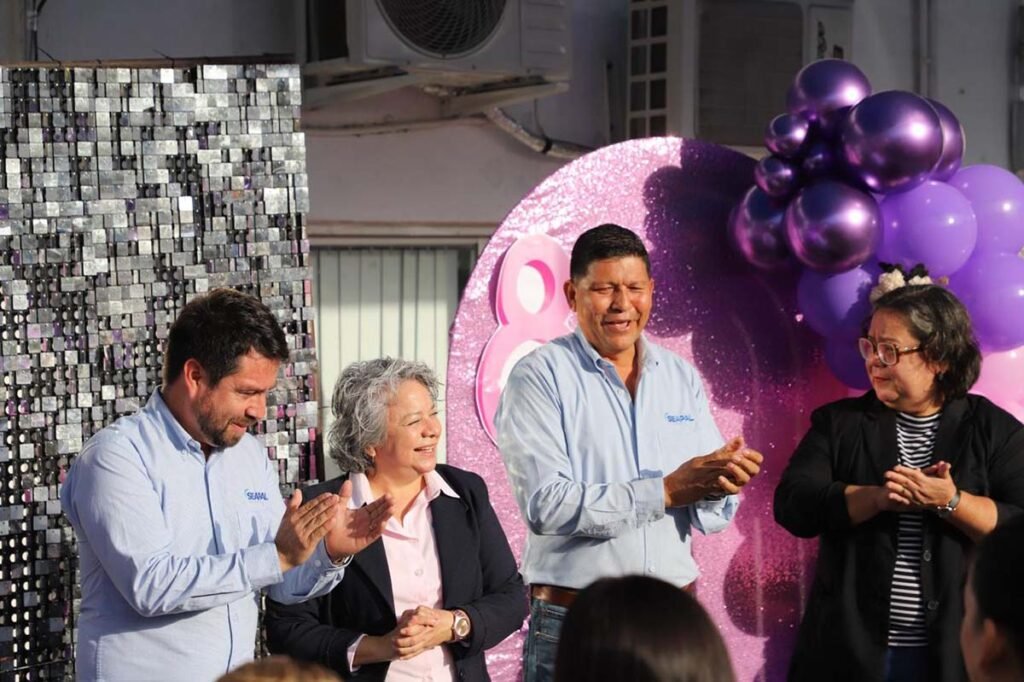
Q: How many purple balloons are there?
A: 13